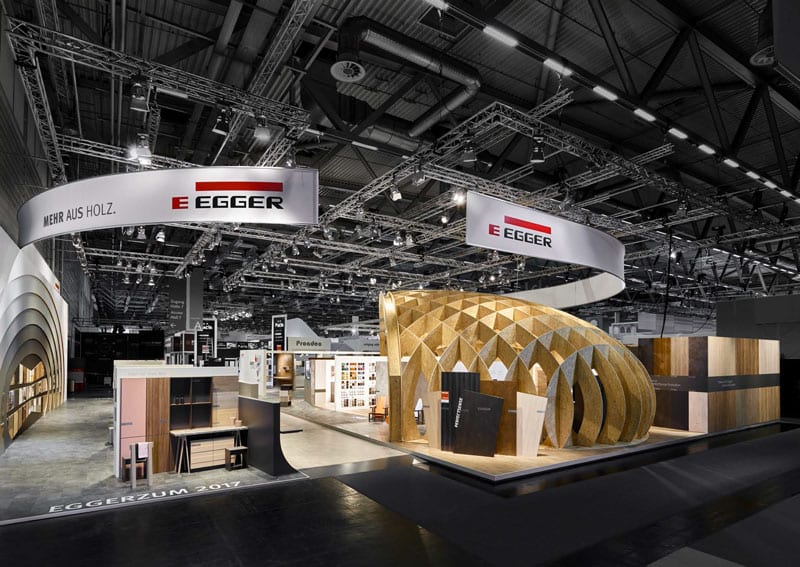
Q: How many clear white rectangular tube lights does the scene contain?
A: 12